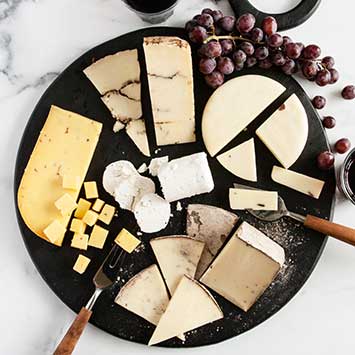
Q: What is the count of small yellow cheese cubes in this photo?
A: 13